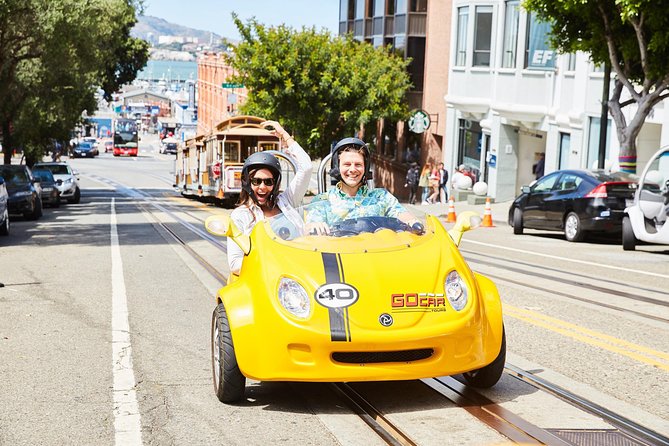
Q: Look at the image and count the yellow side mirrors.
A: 2